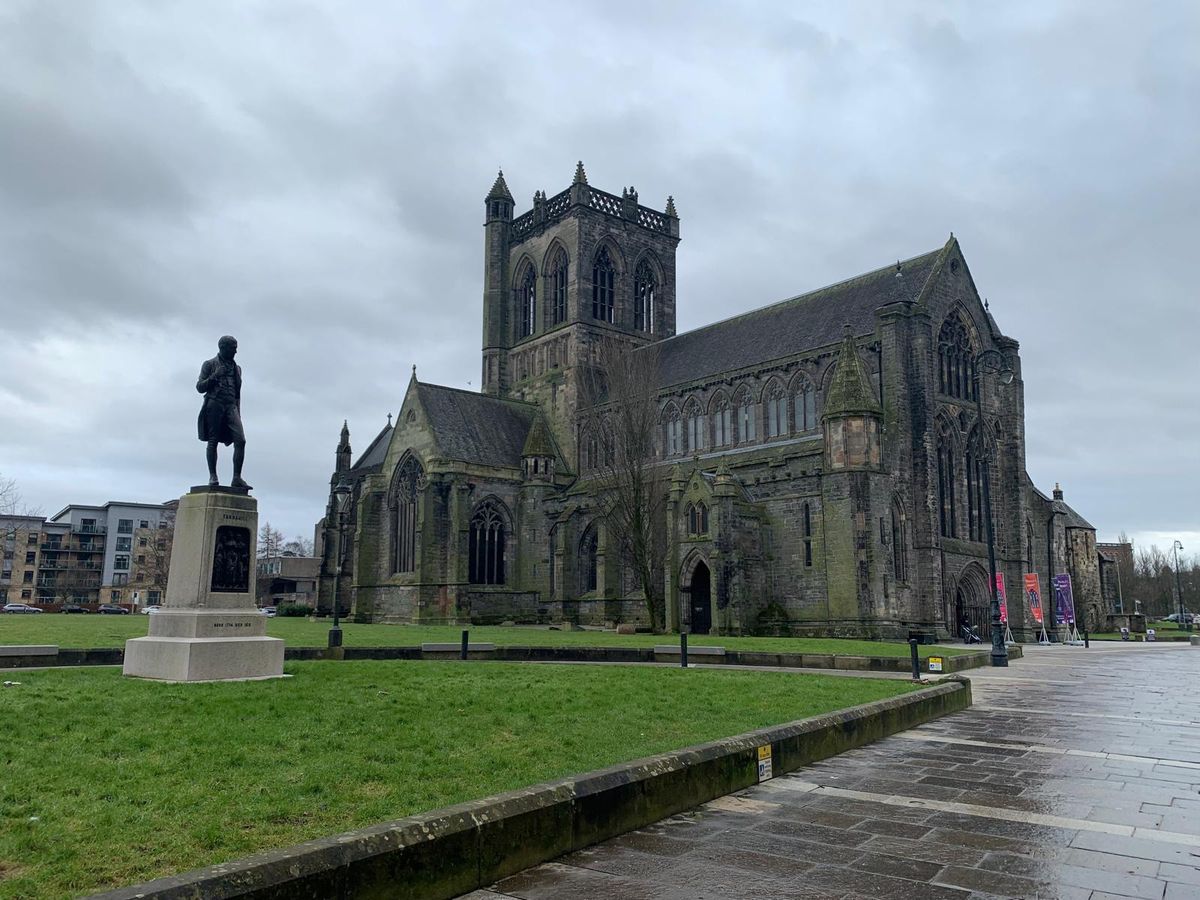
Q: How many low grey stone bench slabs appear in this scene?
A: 3